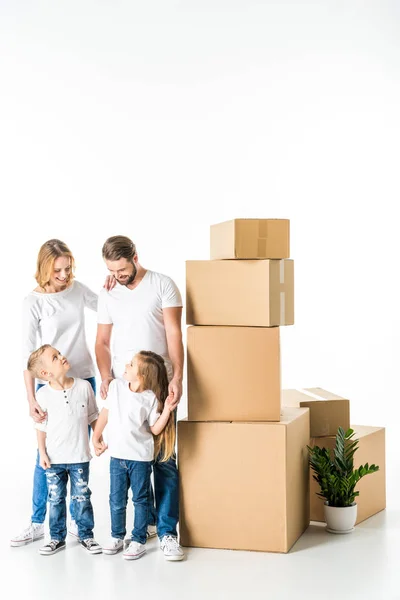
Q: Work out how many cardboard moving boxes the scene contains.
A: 6